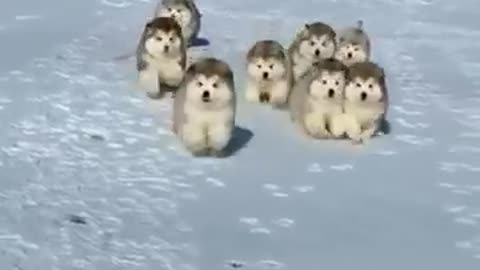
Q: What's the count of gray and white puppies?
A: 8